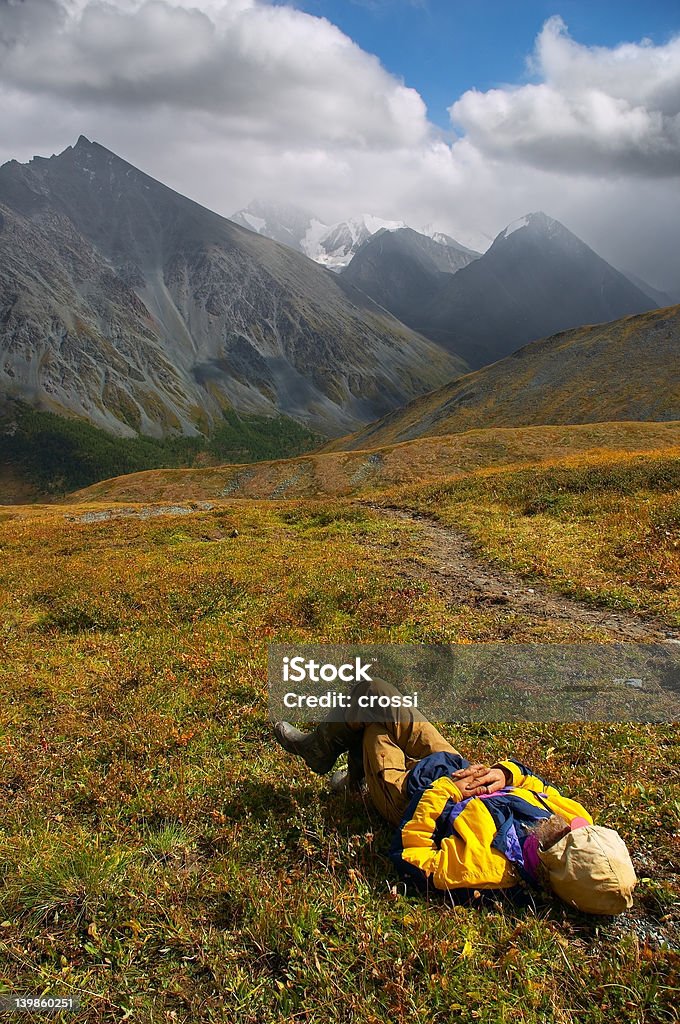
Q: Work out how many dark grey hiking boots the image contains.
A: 2